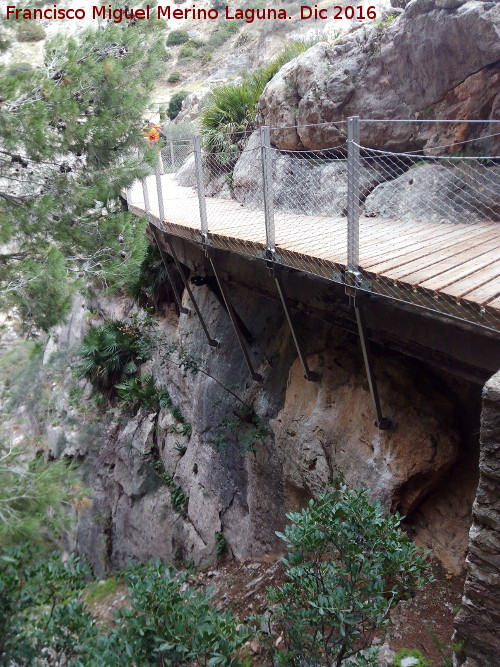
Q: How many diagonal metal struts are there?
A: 5